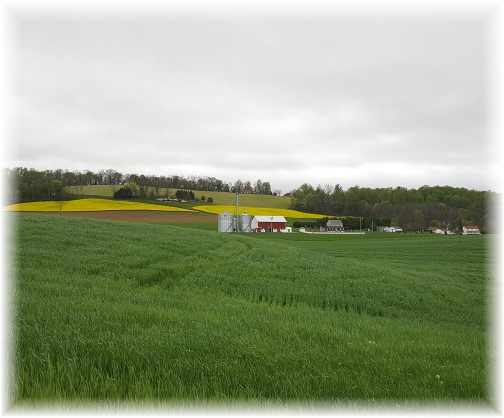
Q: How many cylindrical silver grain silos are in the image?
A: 2